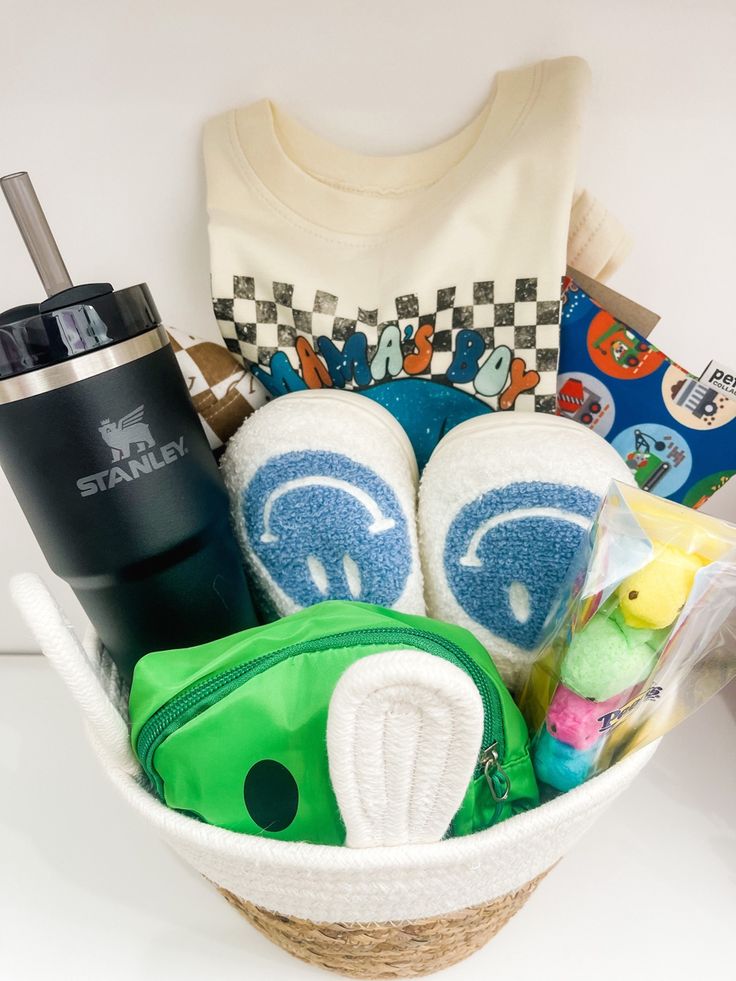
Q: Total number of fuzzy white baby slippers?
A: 2